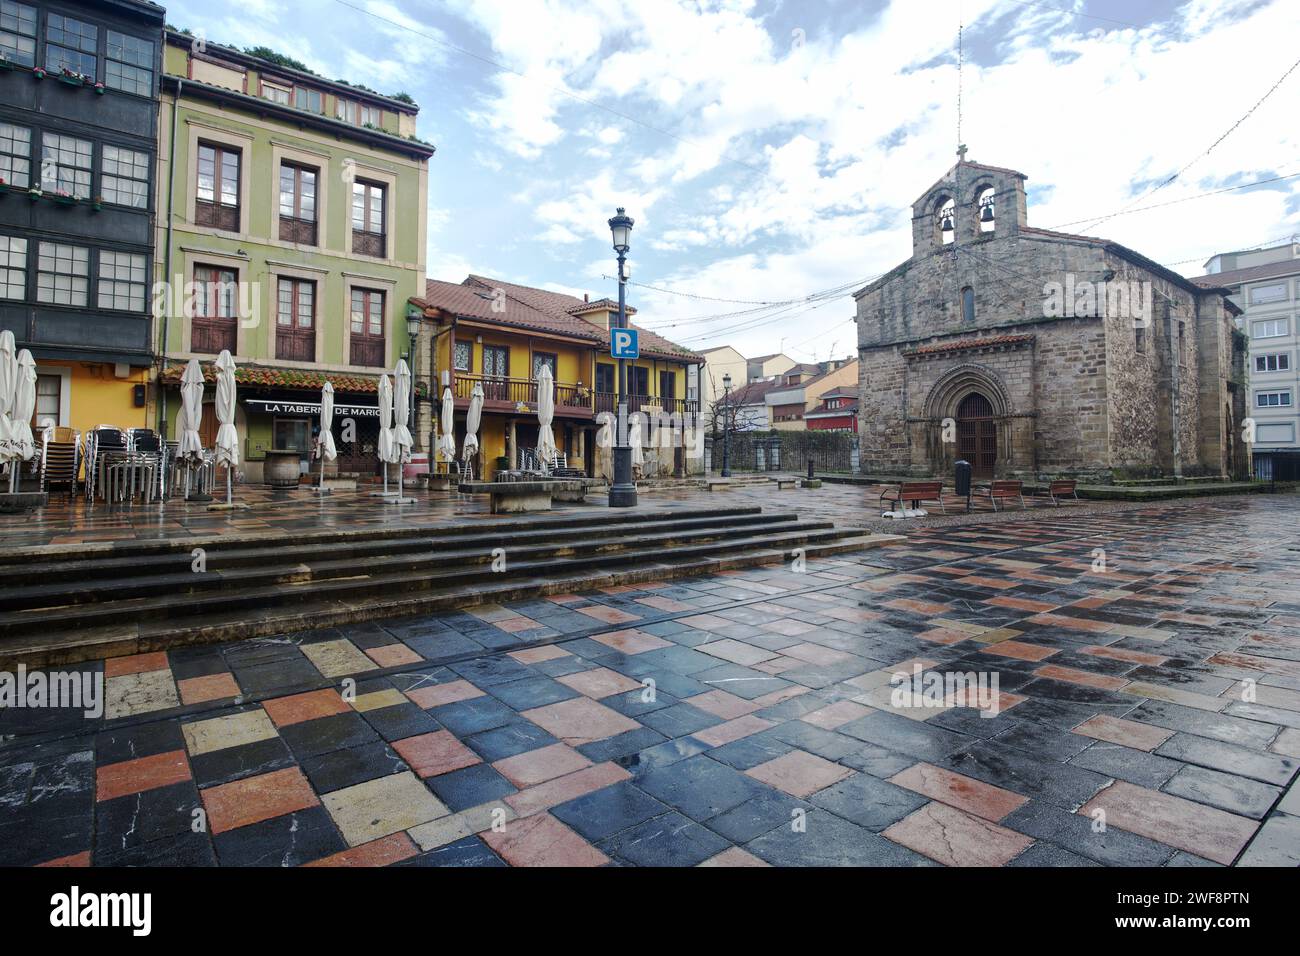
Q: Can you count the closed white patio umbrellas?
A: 12